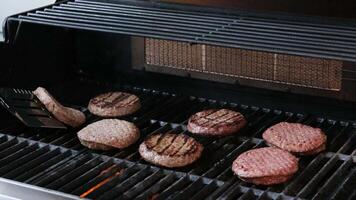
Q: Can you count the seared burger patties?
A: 3